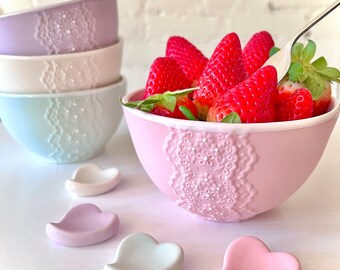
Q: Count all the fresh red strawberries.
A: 8